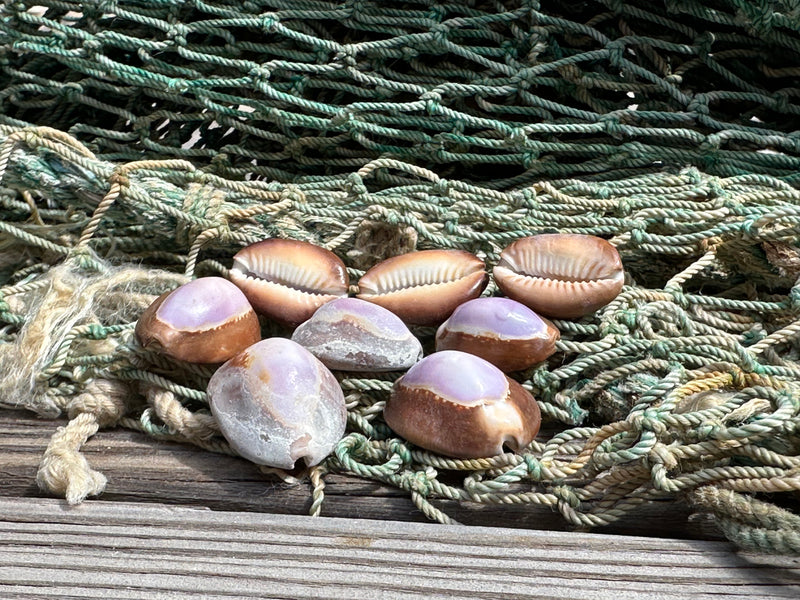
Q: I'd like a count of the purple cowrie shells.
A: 5